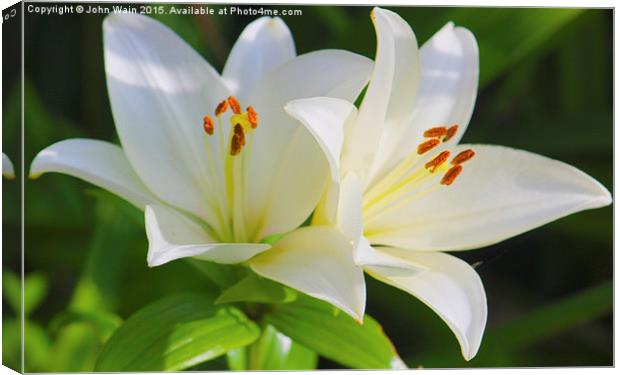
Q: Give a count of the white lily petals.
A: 12